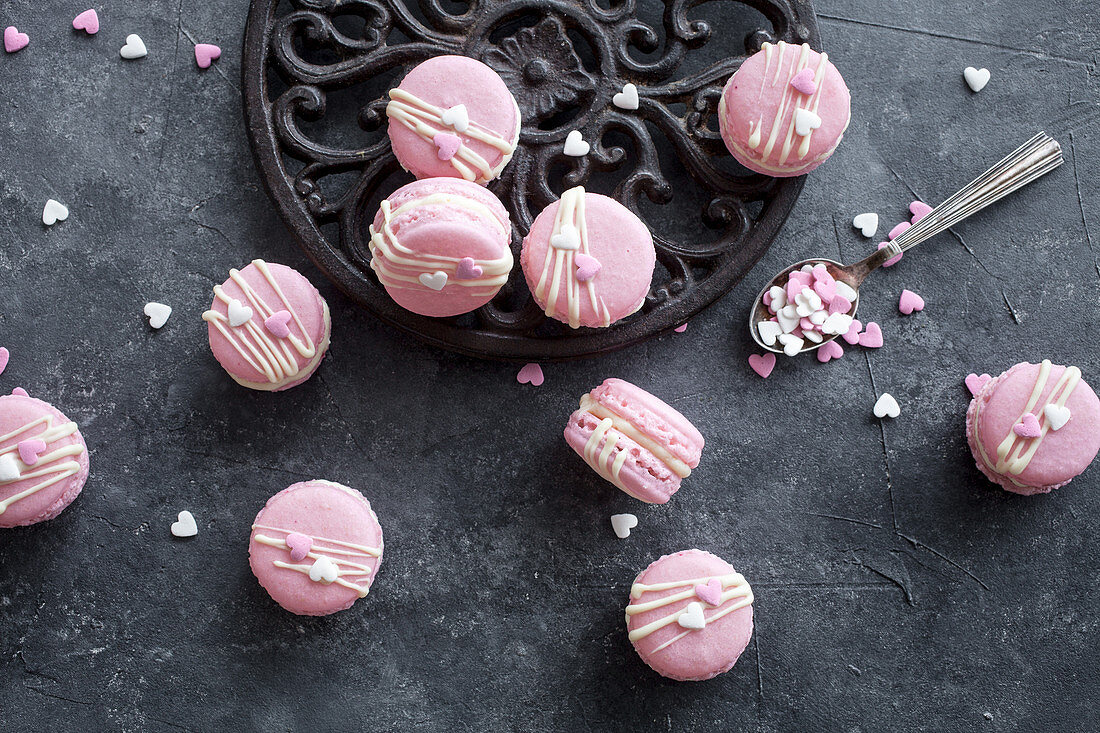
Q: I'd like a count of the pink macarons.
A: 10